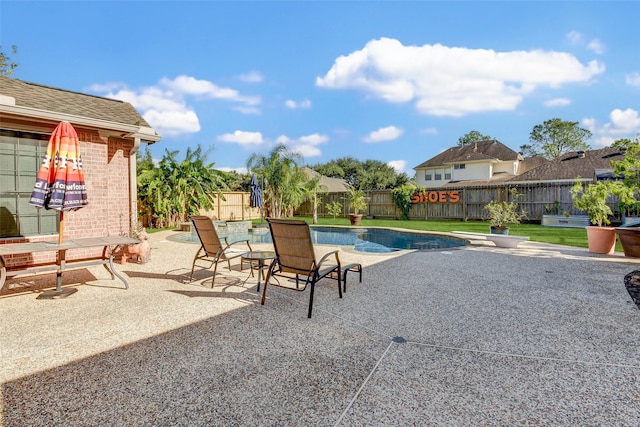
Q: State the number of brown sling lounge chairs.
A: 2